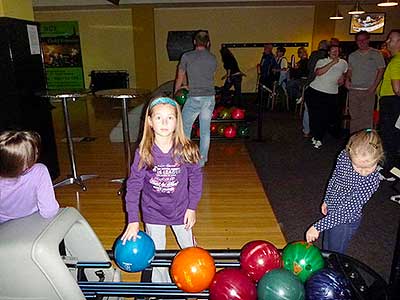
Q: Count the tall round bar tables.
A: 2